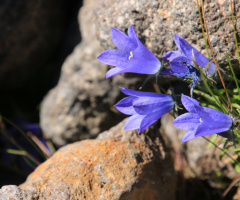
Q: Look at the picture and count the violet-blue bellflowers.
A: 4